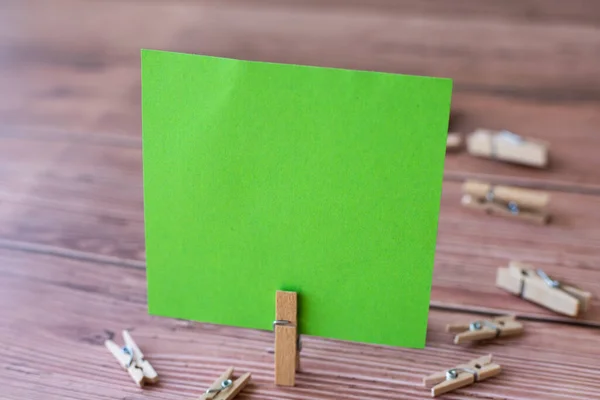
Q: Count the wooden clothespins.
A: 9